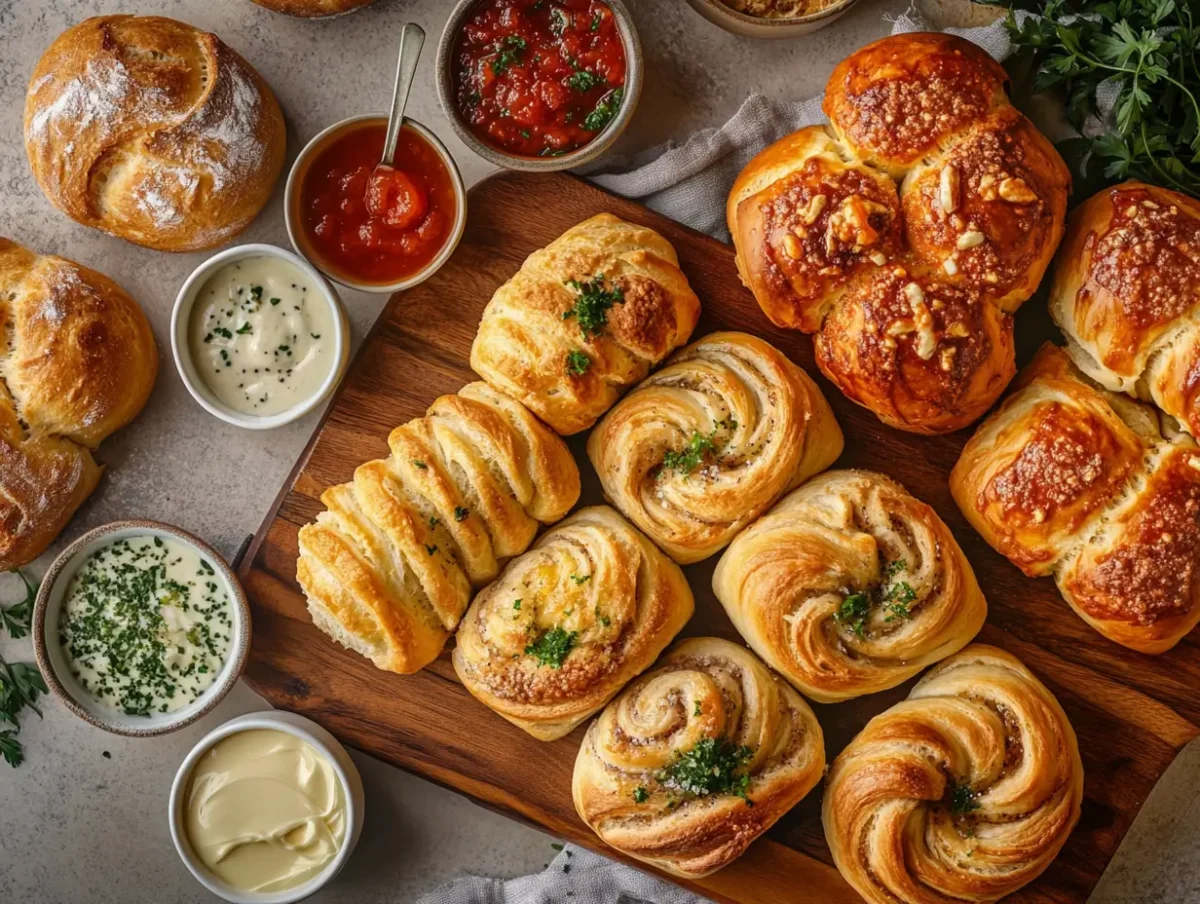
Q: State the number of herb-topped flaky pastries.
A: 7